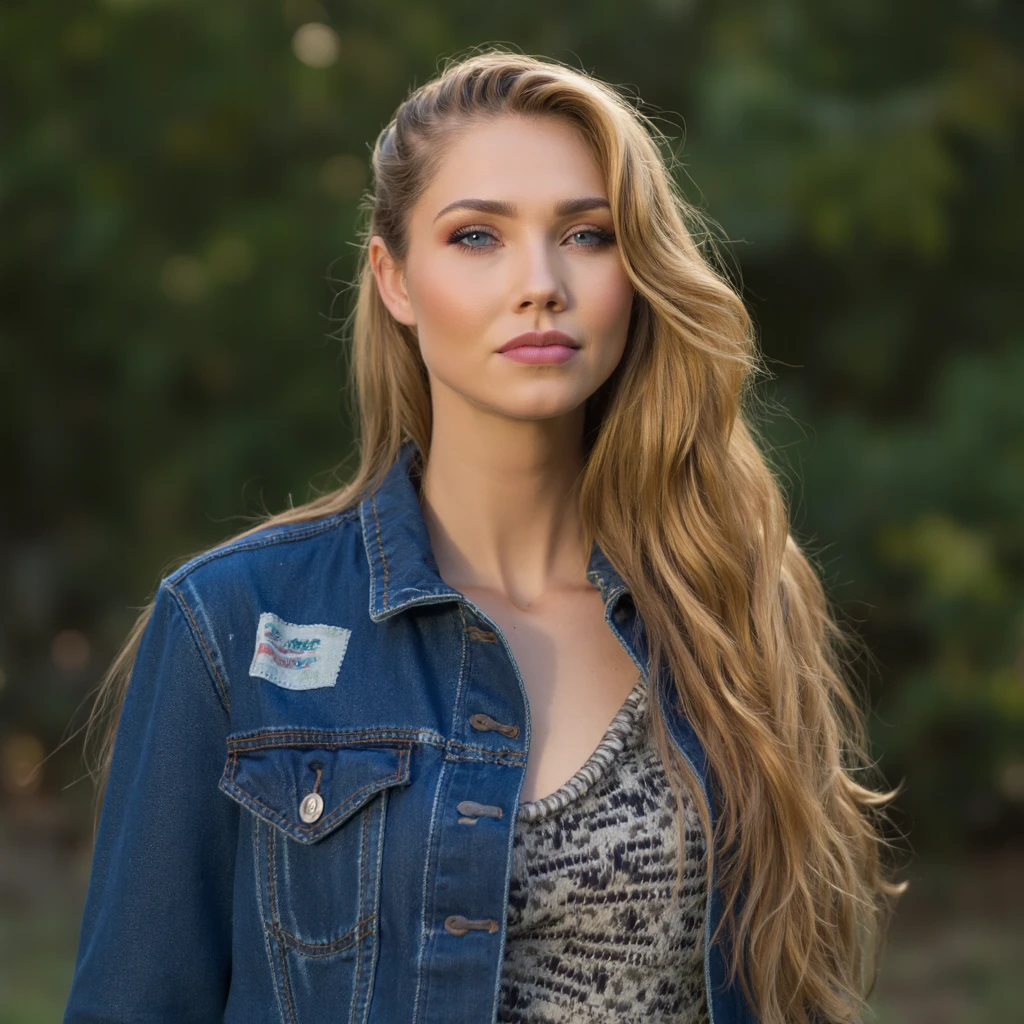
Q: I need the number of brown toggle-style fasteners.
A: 4